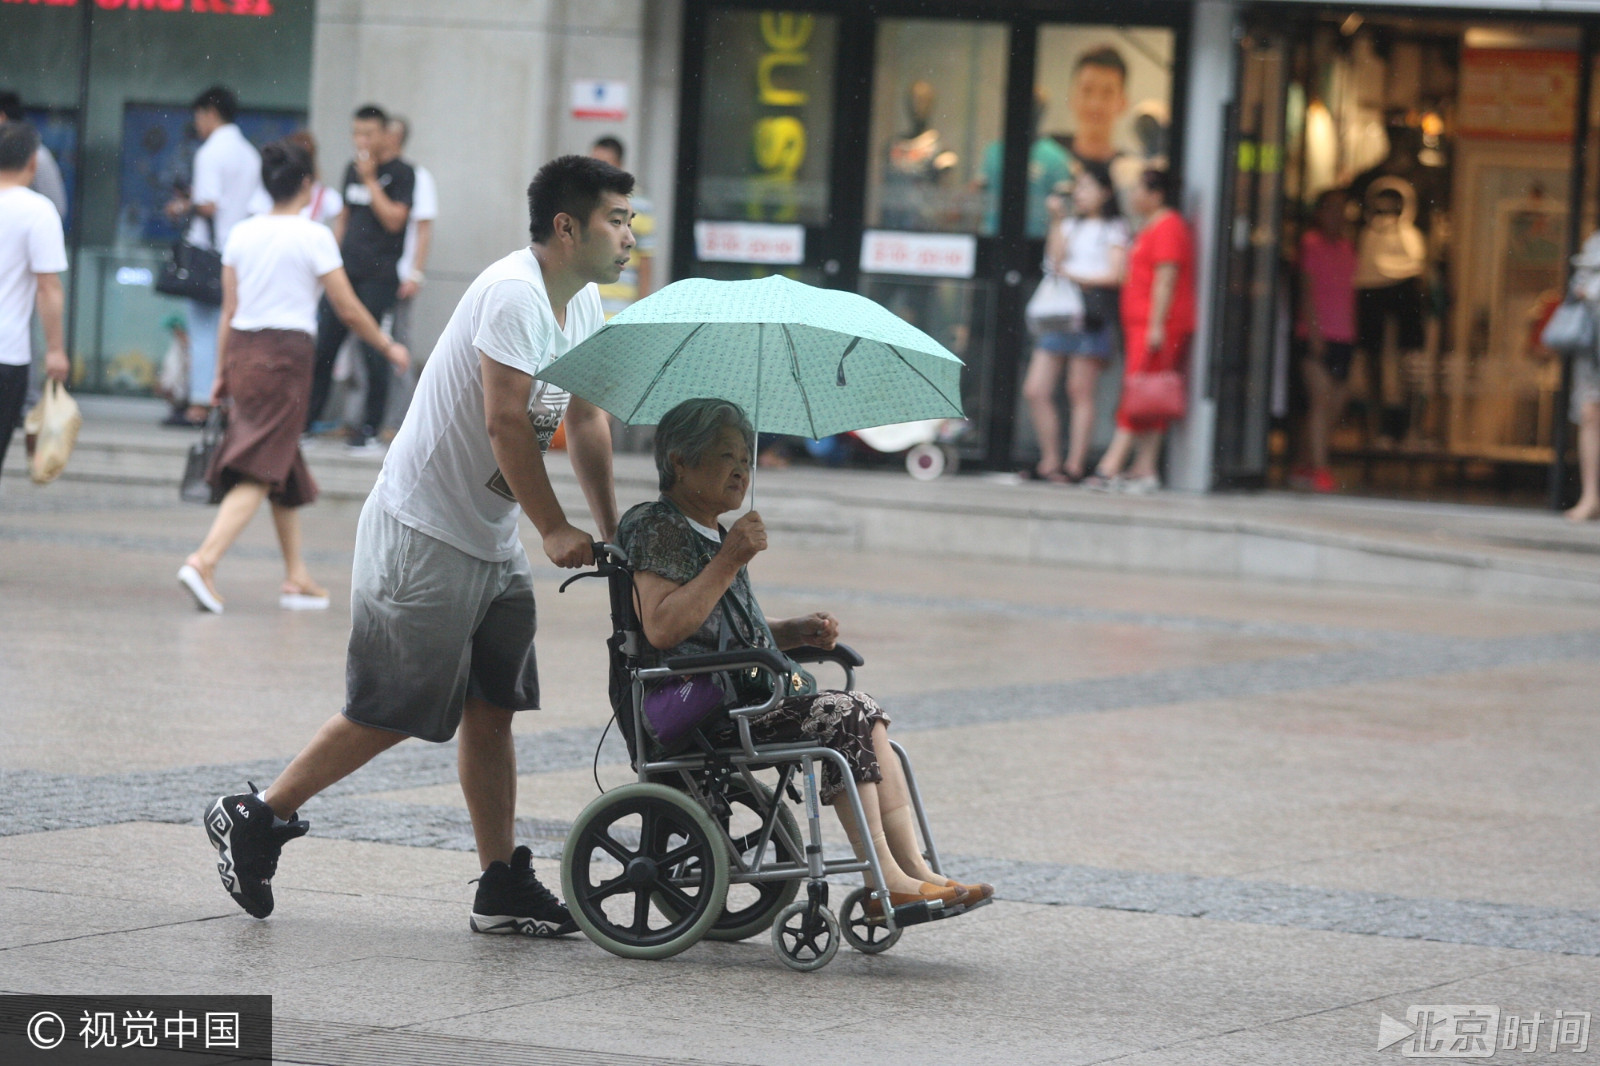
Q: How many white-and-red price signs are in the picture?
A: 2